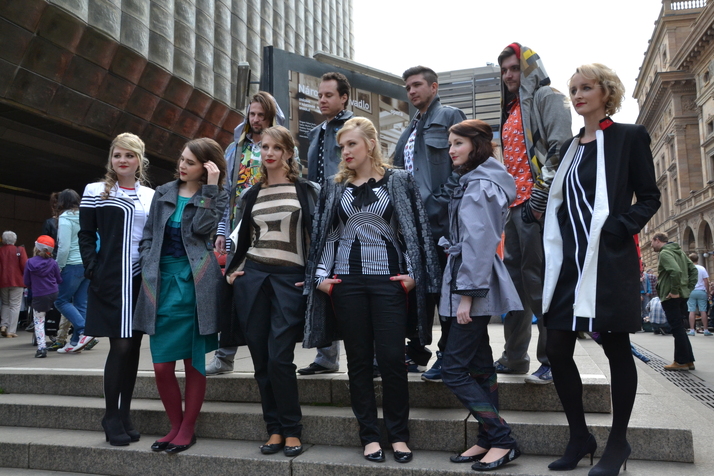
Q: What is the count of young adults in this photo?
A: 10